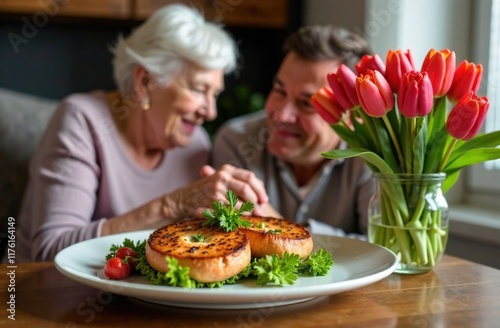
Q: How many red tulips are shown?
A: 9